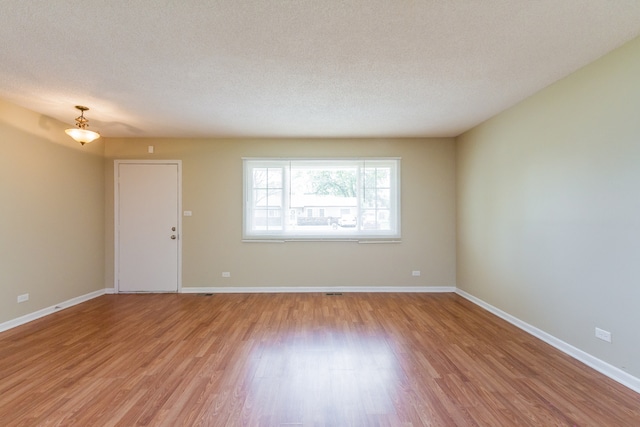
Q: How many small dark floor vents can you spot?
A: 2